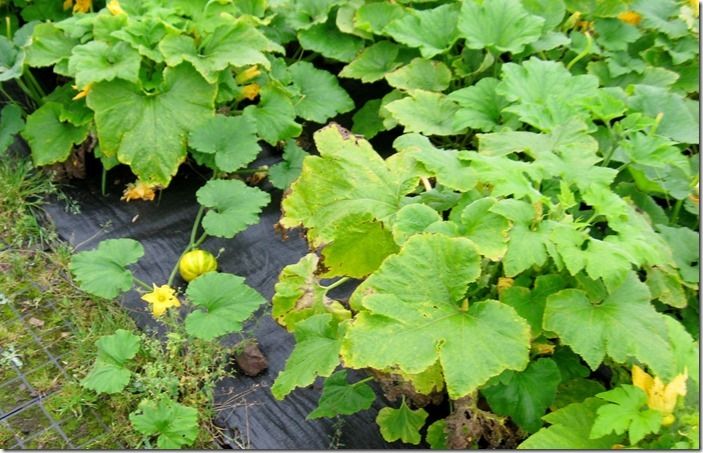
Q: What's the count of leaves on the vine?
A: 5